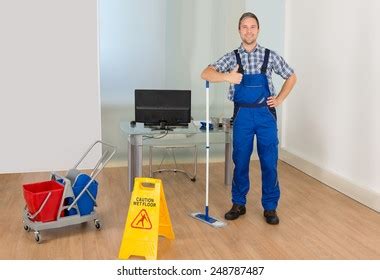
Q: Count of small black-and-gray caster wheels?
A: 3